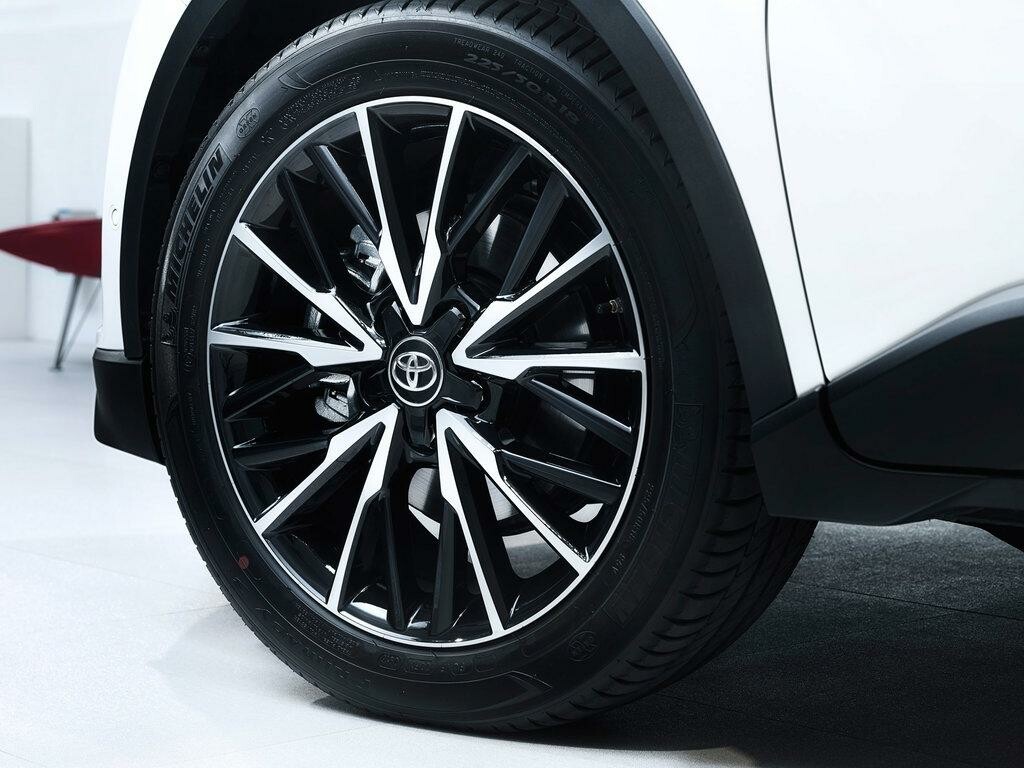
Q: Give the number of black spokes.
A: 10